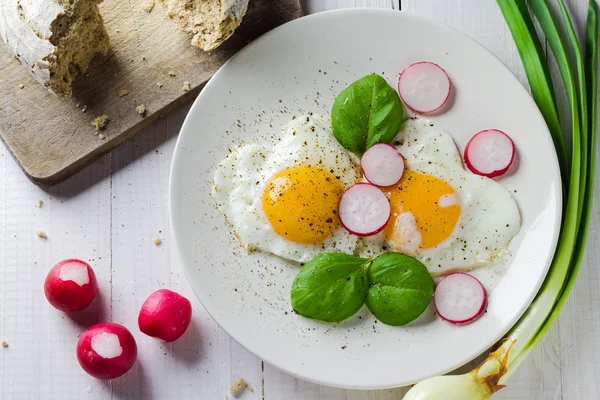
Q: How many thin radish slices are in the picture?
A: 5